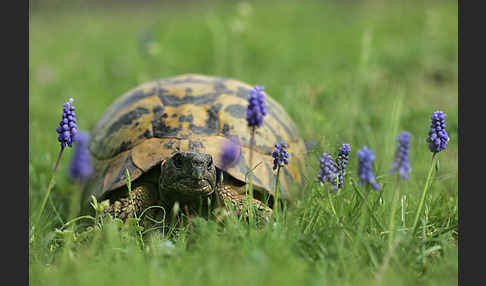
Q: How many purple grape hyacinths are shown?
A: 10